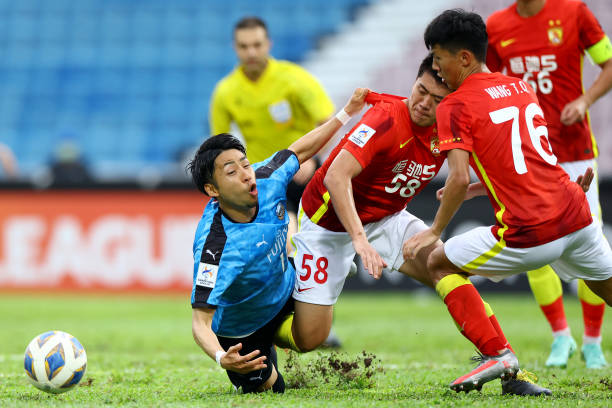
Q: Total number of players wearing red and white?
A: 3